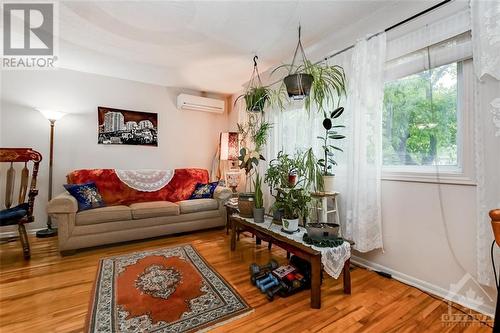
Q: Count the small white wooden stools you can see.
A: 1